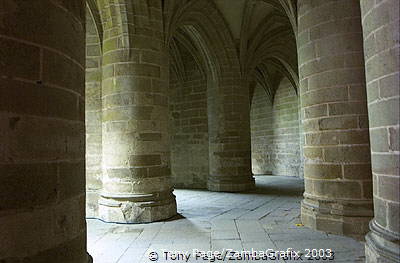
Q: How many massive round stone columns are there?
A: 5